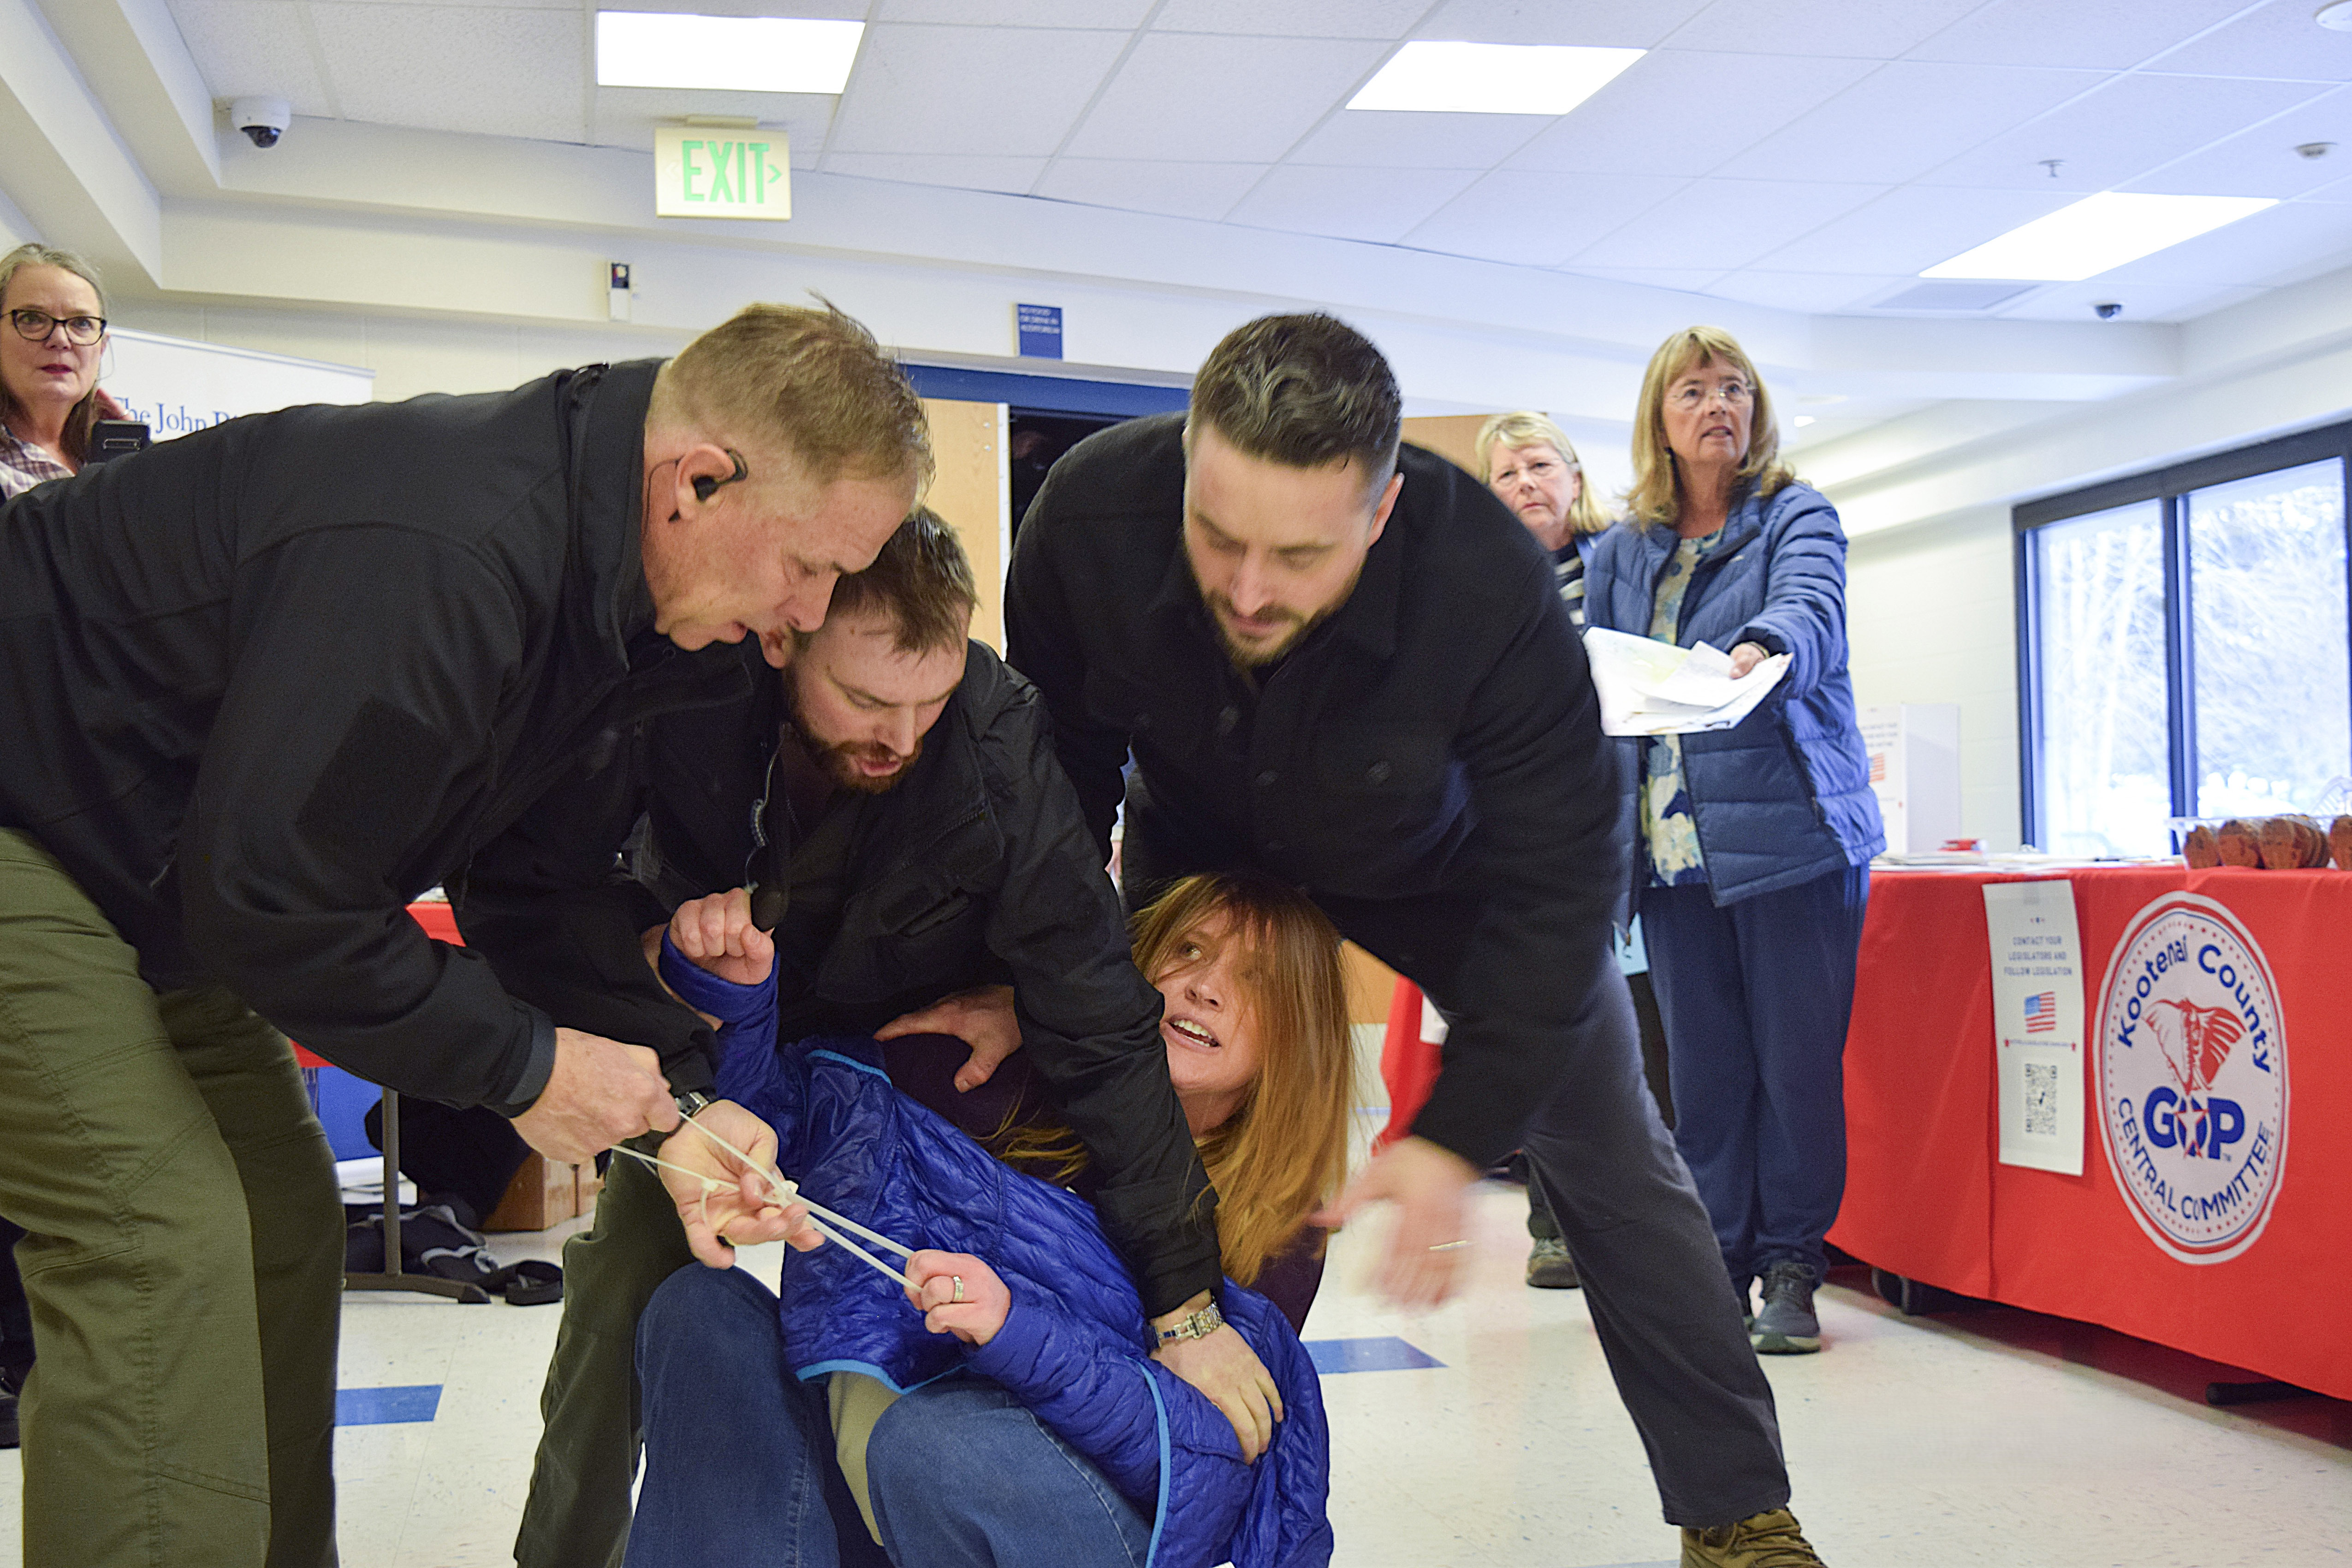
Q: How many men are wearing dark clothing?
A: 3